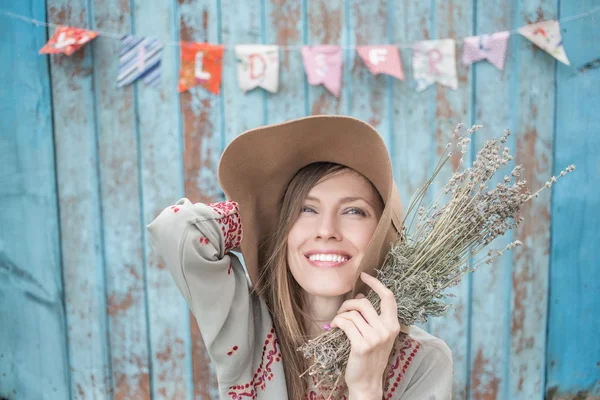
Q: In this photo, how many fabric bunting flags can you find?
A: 9